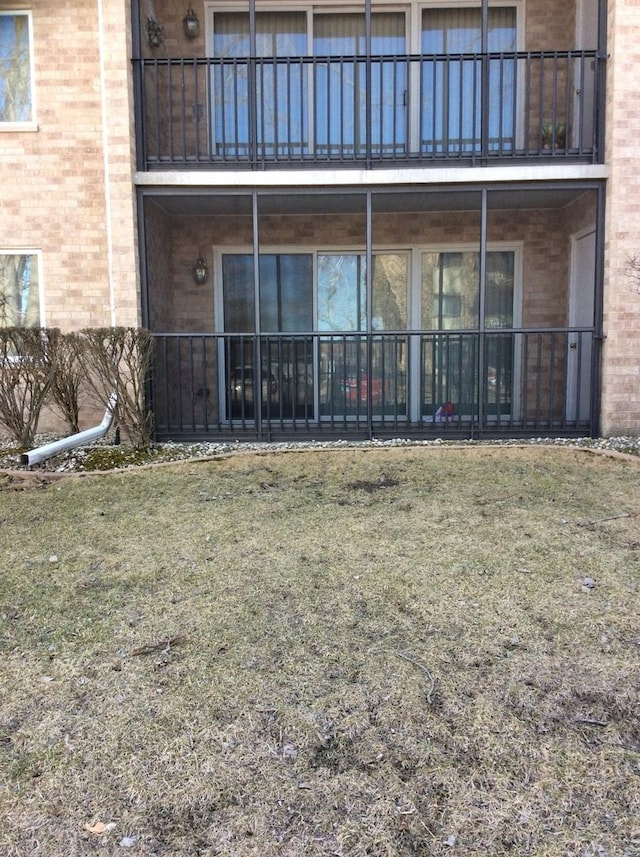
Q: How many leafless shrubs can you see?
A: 3